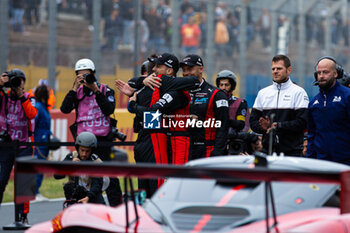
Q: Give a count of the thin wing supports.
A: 4